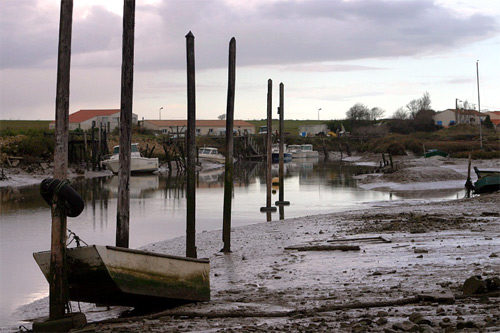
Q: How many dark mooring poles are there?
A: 6